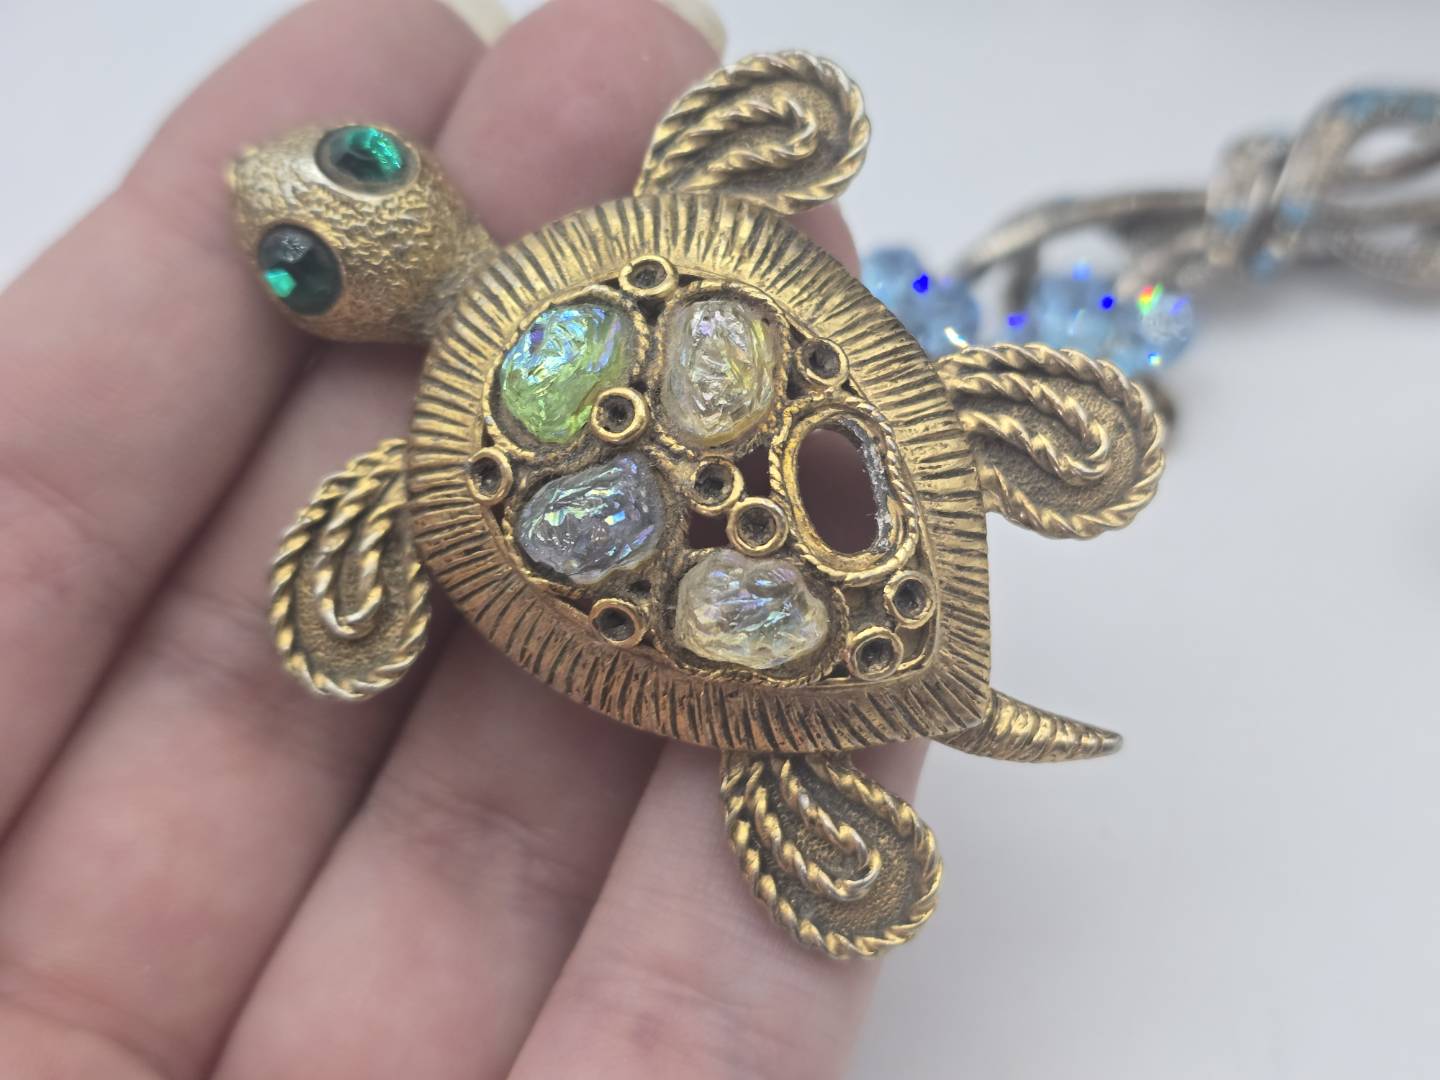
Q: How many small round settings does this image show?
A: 9